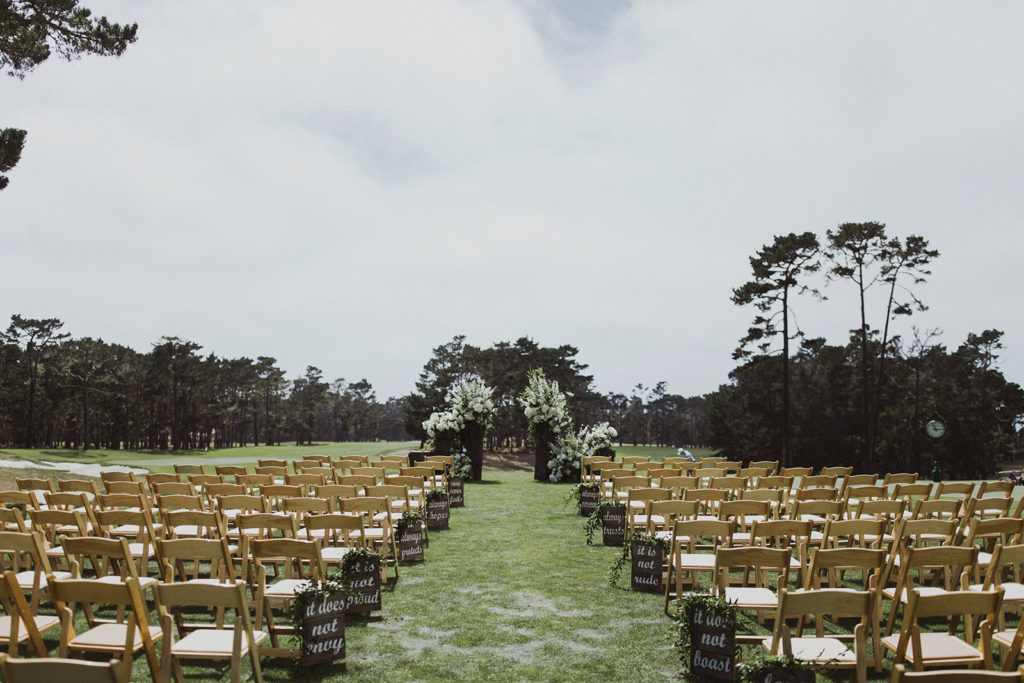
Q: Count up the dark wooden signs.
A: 10